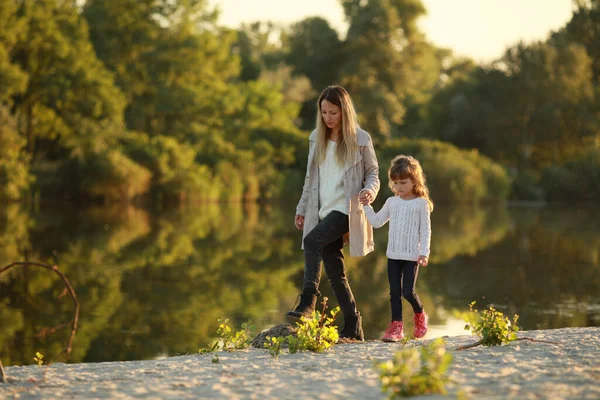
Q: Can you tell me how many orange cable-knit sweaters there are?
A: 0